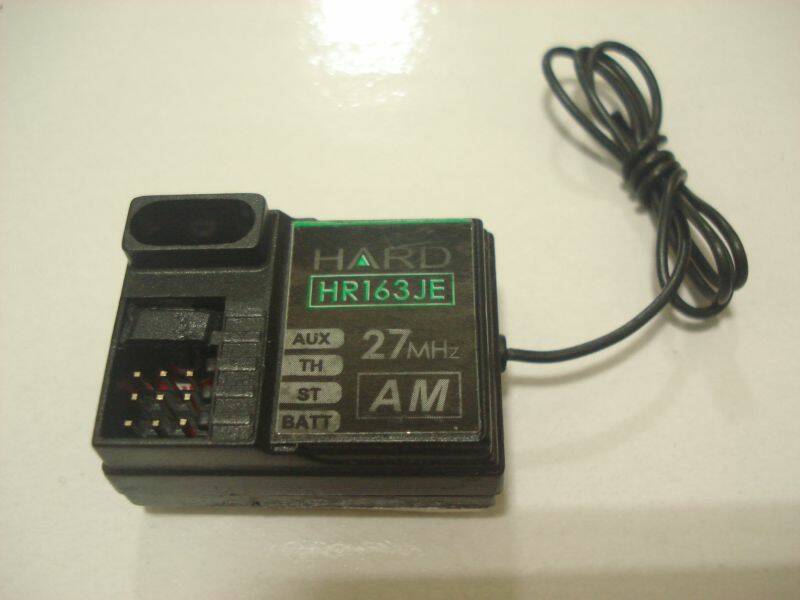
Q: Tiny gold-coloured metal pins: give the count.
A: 9